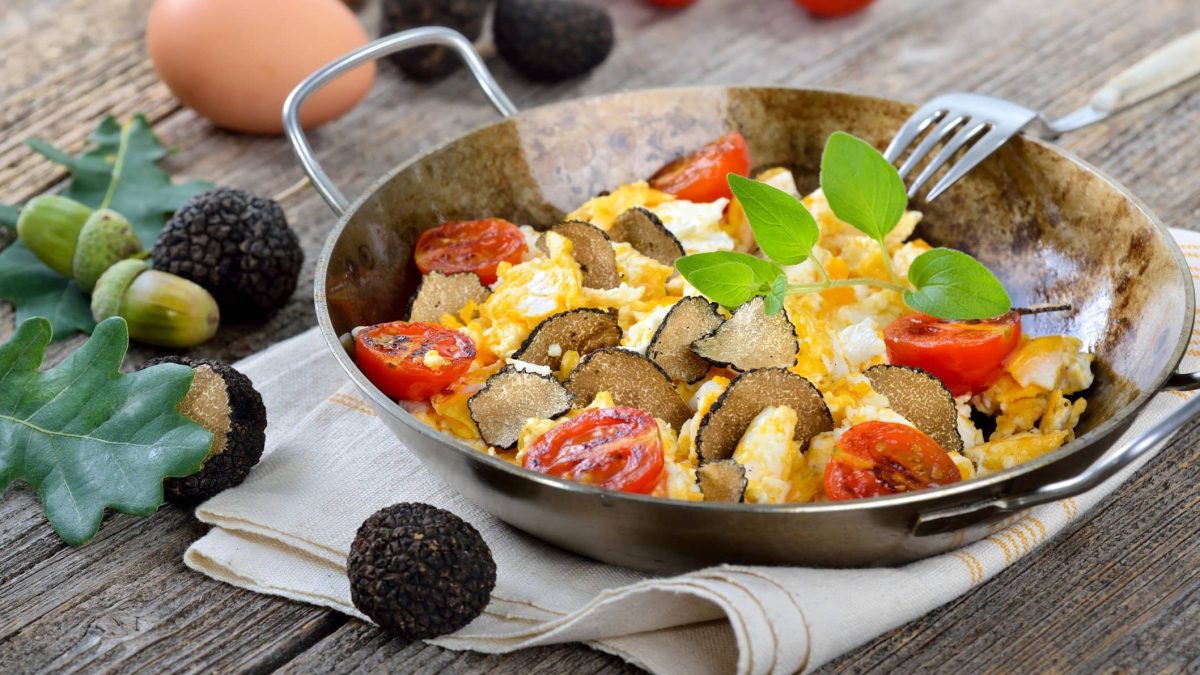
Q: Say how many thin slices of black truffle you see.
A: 11